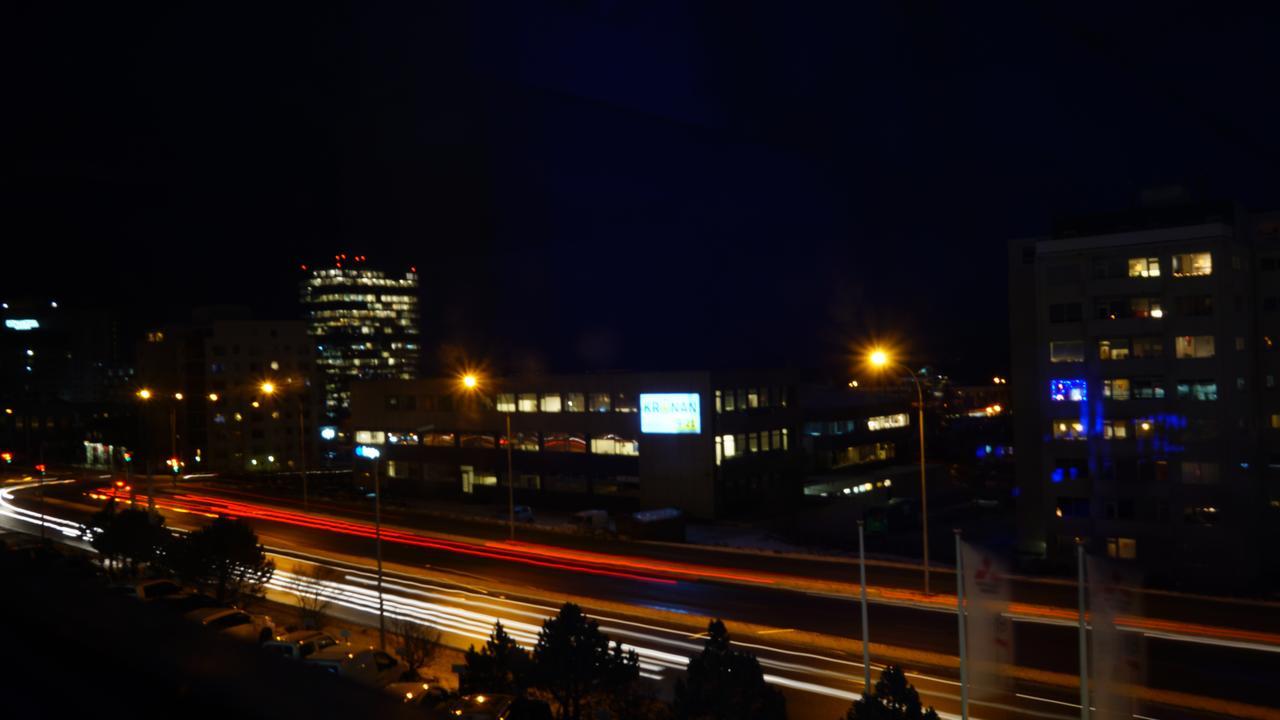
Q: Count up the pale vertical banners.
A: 2